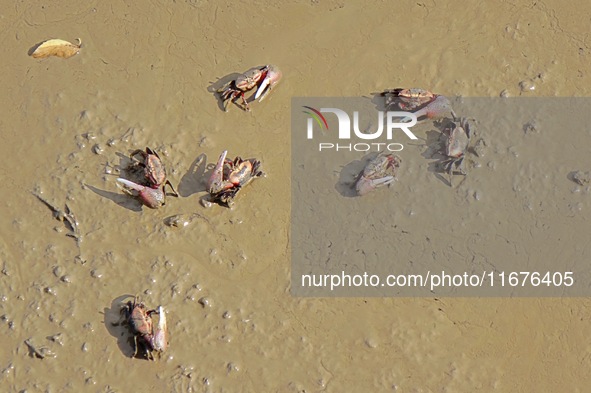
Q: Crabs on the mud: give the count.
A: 7